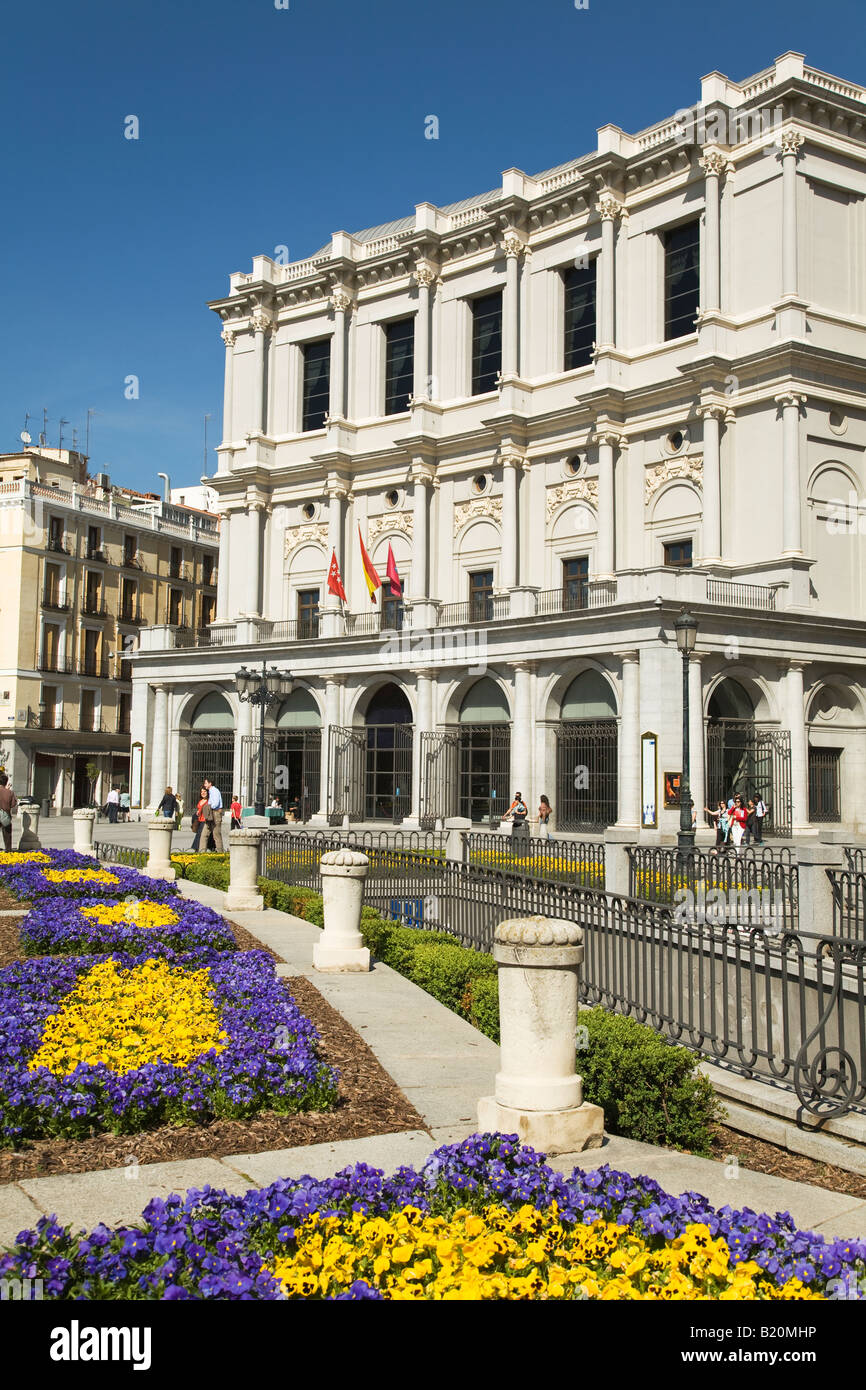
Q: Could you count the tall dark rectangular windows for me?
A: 5